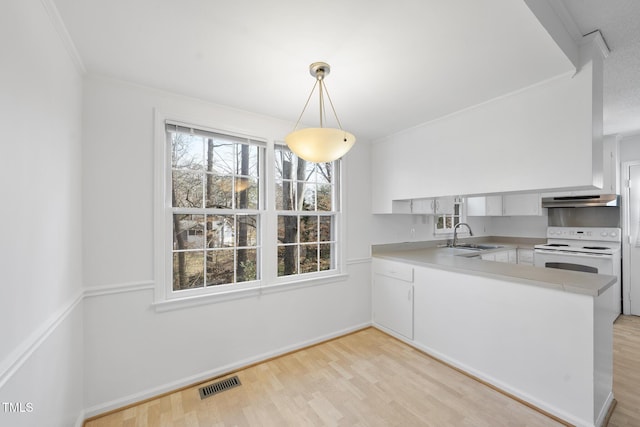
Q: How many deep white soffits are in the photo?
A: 1